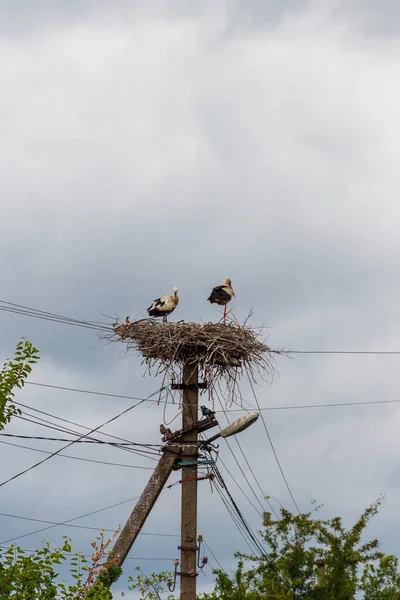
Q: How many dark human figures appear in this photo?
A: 0